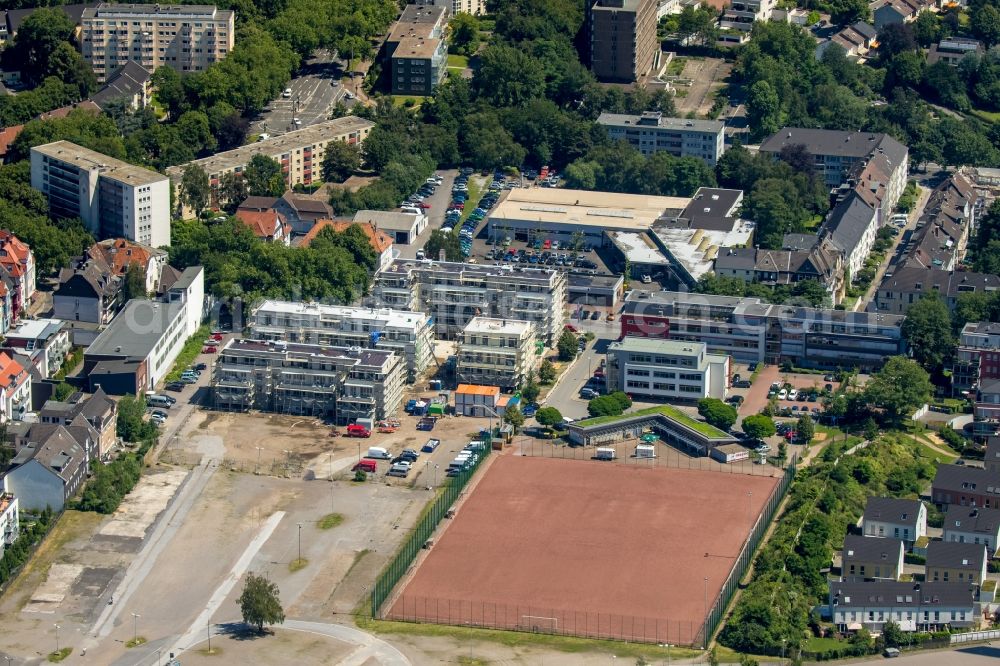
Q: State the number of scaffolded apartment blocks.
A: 4